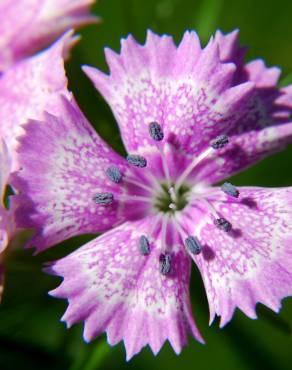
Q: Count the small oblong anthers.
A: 10